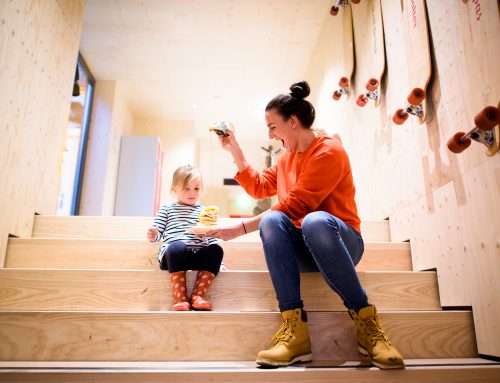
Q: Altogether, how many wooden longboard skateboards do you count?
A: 4